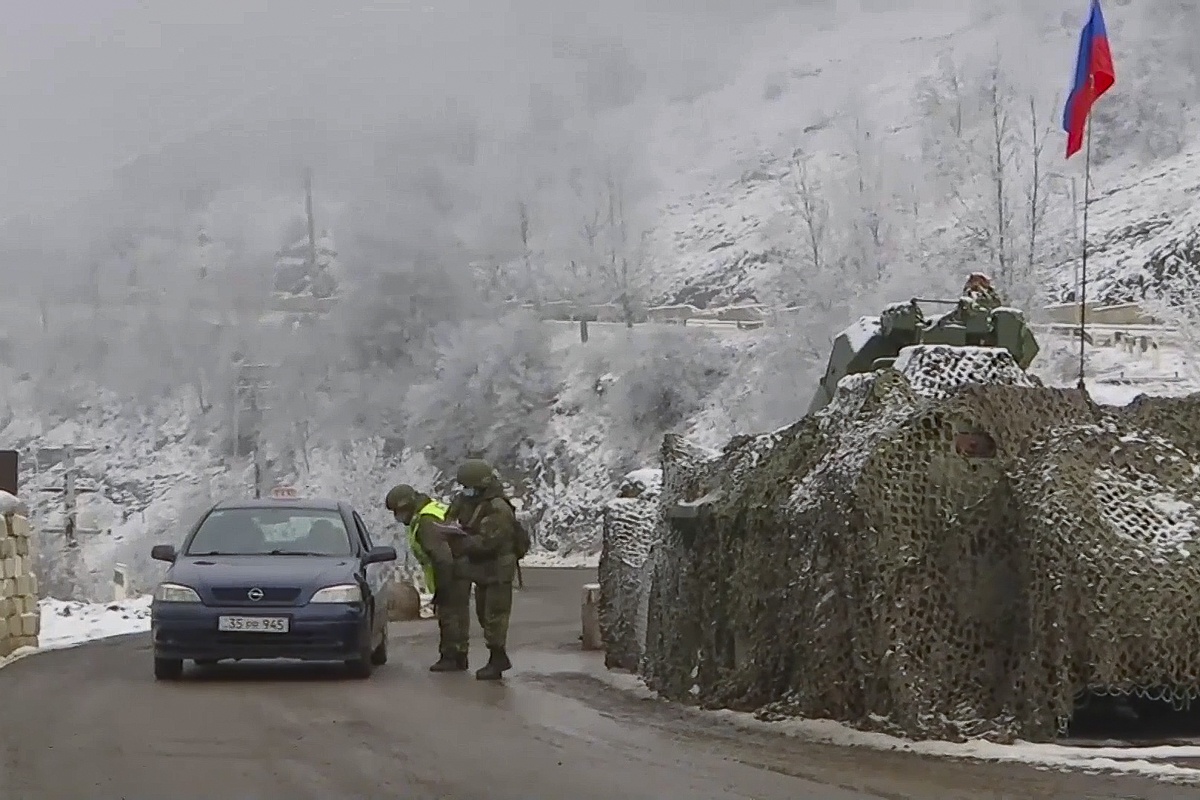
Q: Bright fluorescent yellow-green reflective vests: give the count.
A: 1